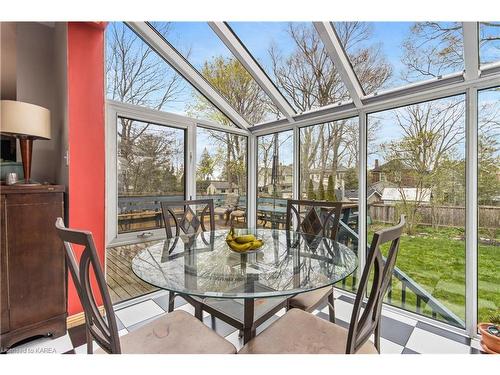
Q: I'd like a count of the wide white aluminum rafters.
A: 4